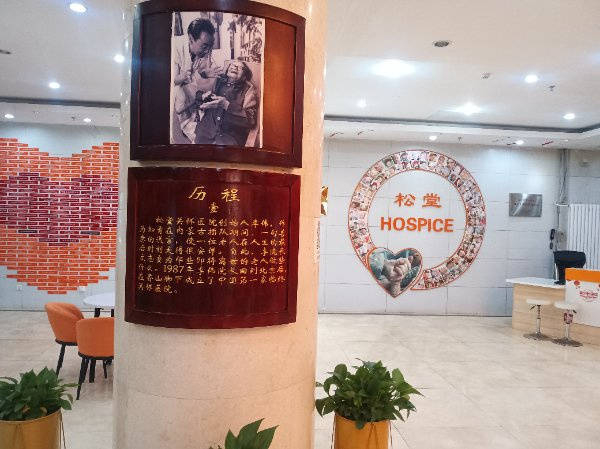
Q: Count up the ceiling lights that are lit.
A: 12